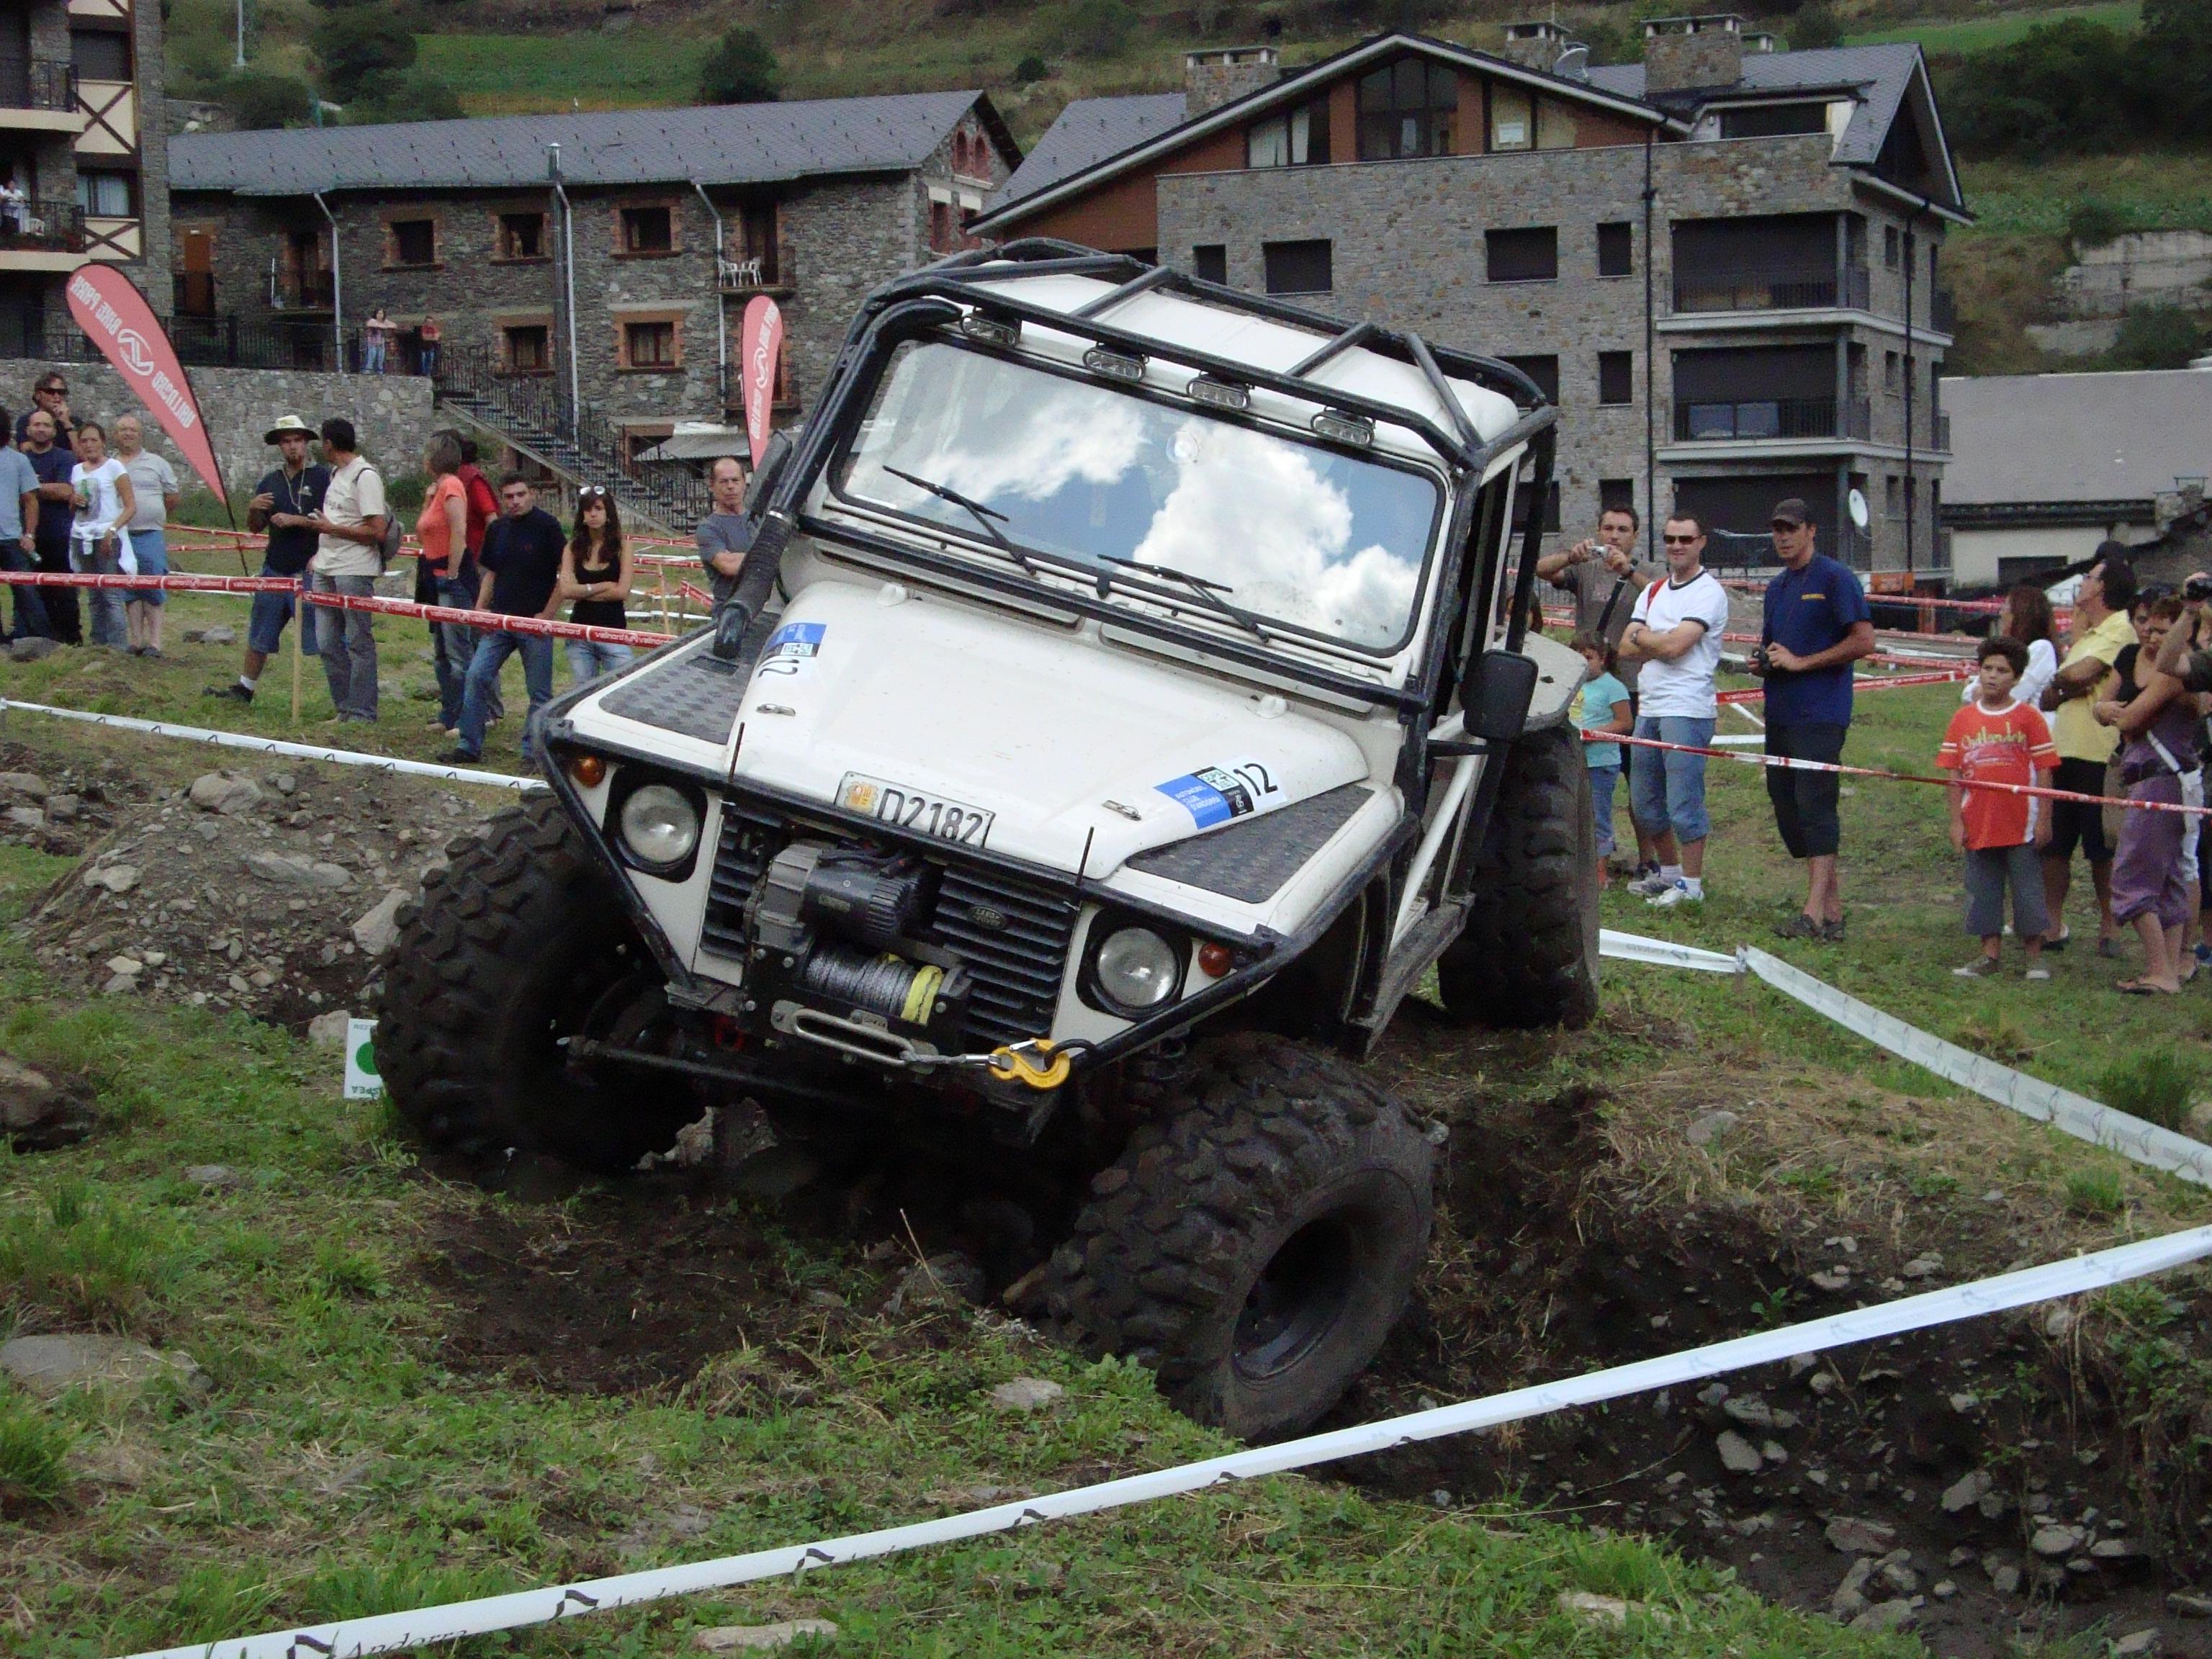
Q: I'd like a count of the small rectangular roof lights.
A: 4